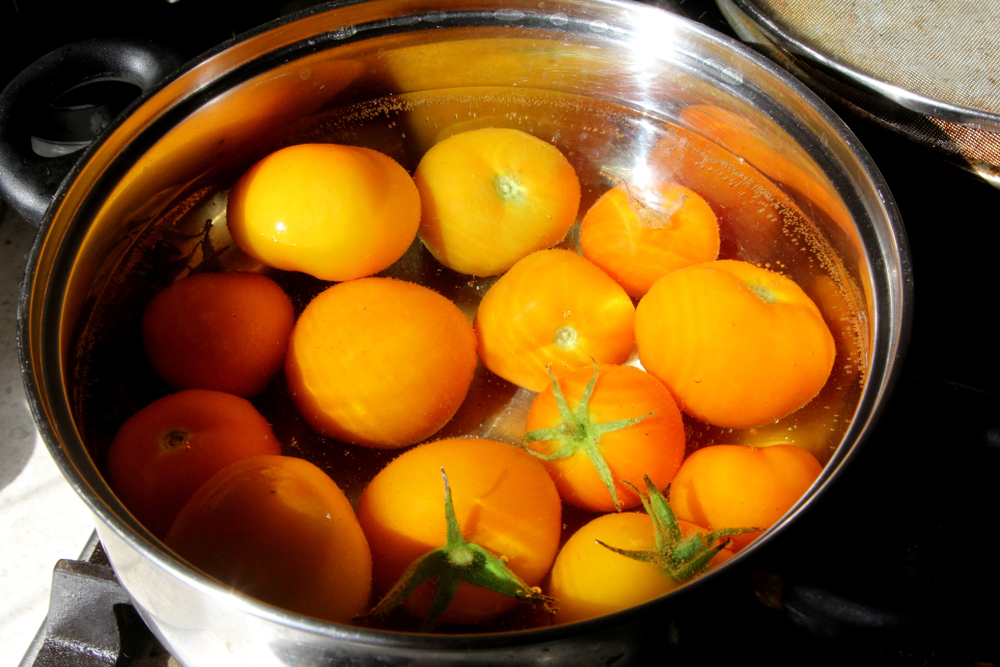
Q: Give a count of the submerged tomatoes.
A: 13